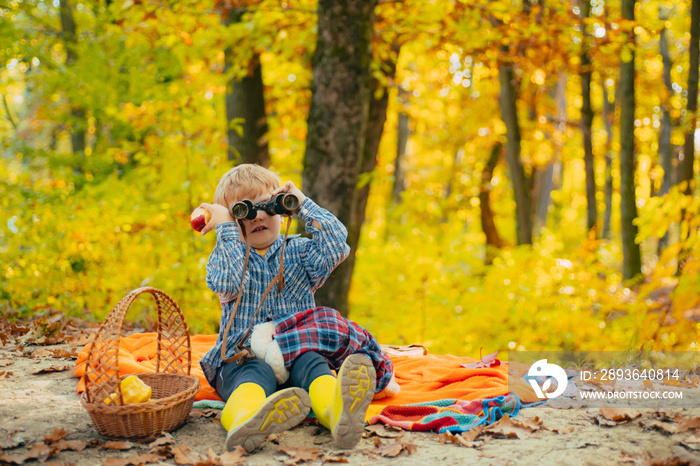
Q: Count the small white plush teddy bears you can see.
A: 1